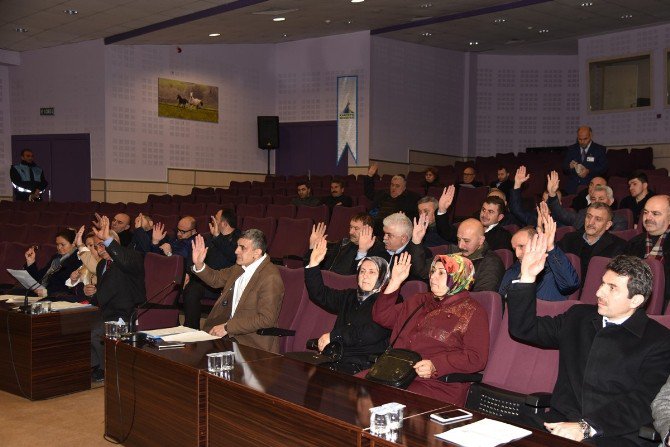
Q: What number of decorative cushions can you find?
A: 0